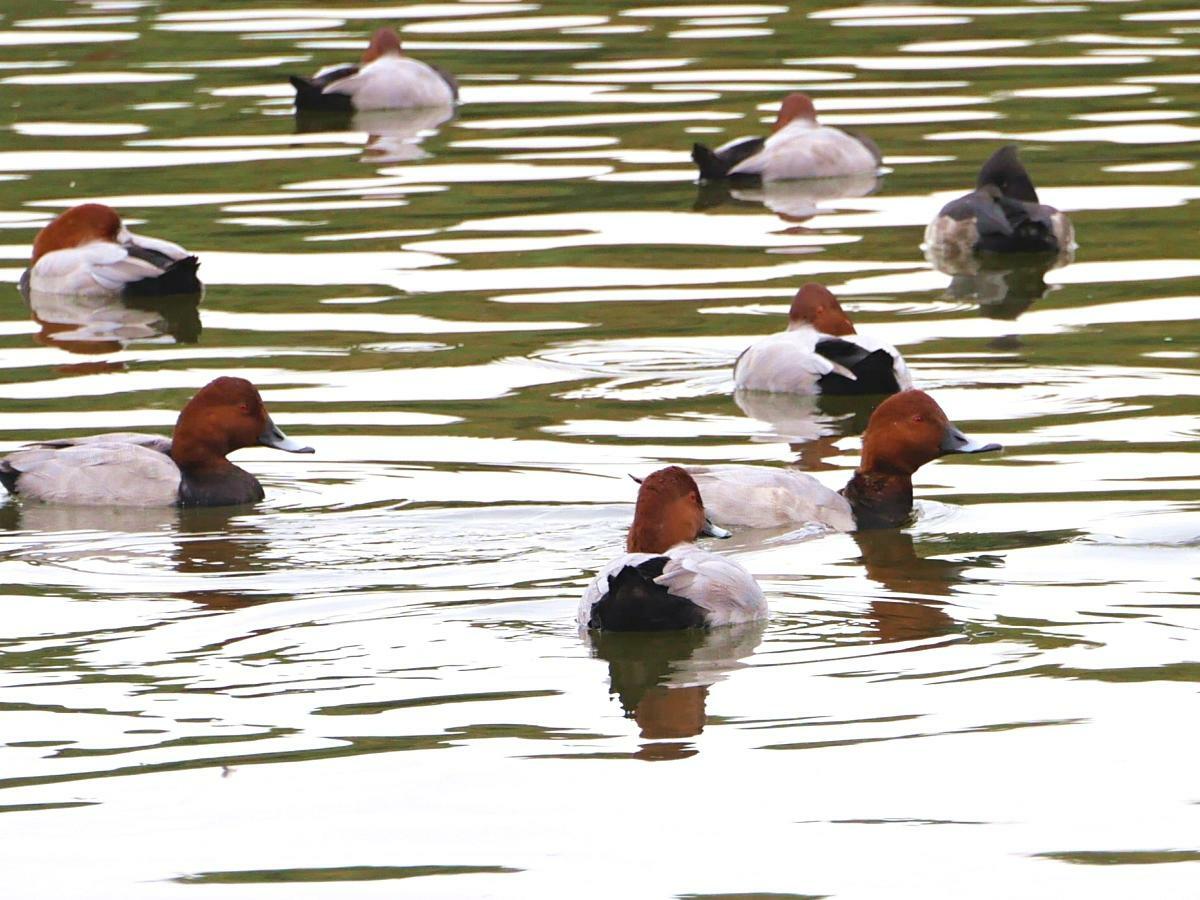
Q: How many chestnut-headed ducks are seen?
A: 7